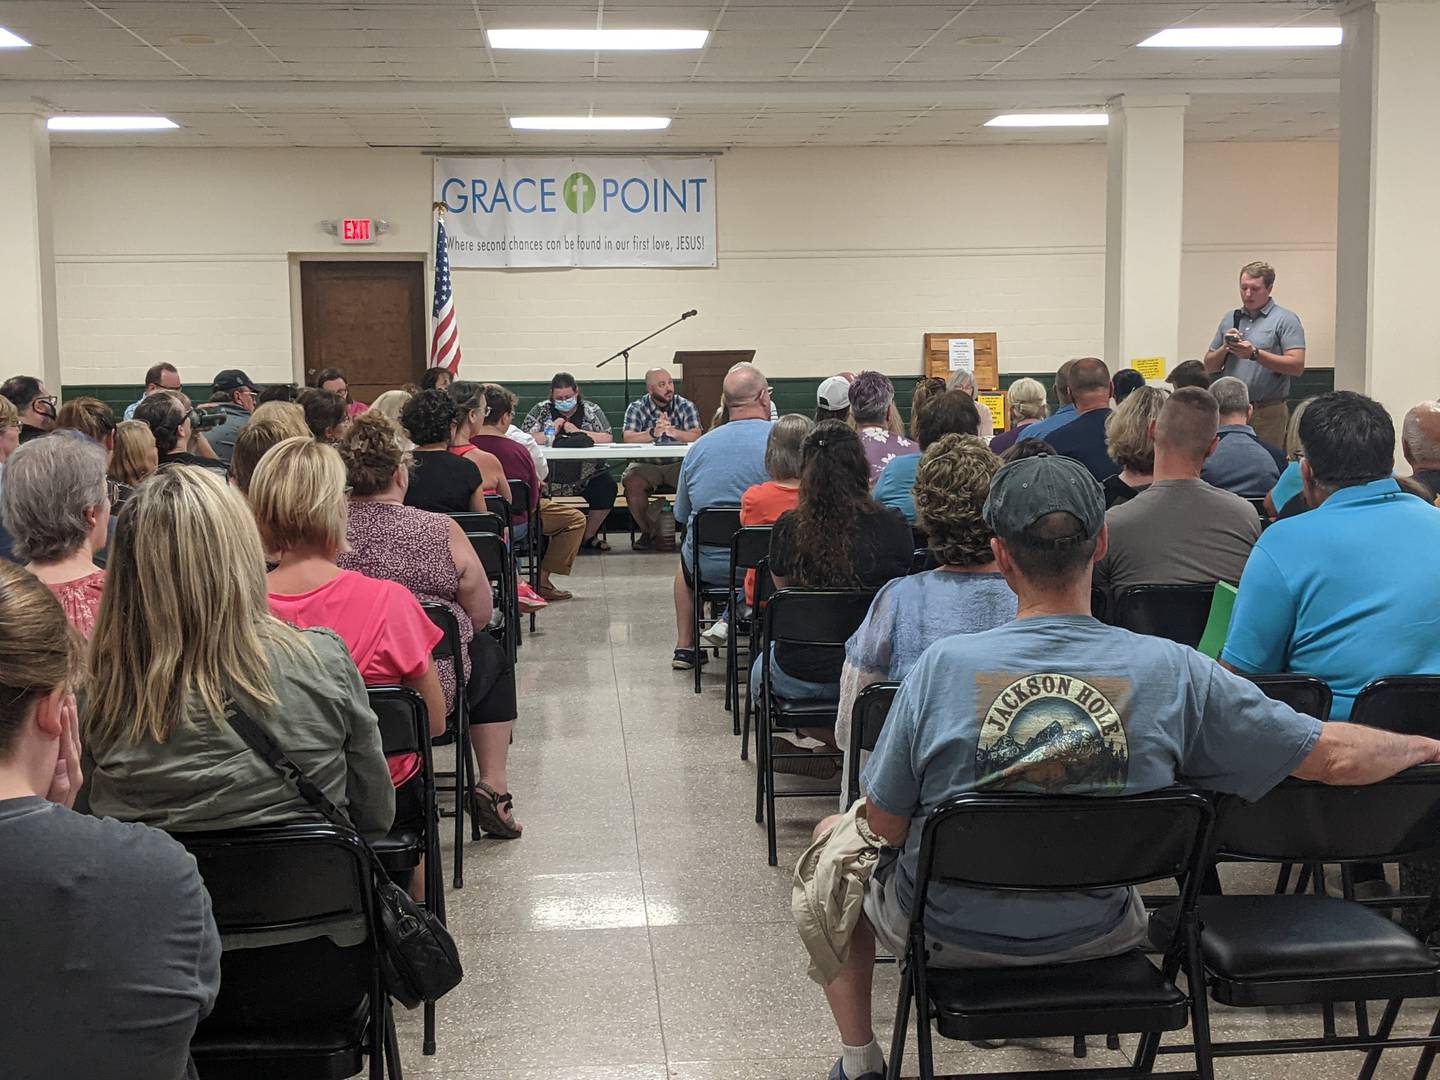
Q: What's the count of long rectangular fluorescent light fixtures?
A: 6